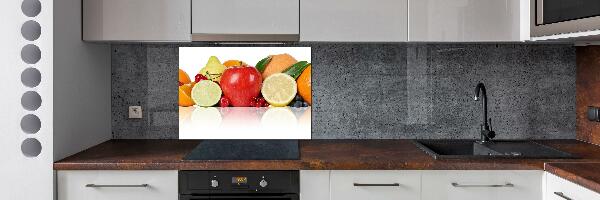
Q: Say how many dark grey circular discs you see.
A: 7